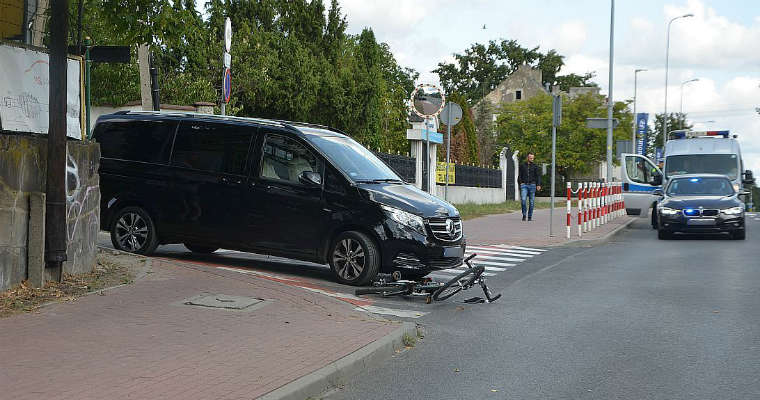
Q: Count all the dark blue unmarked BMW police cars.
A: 1